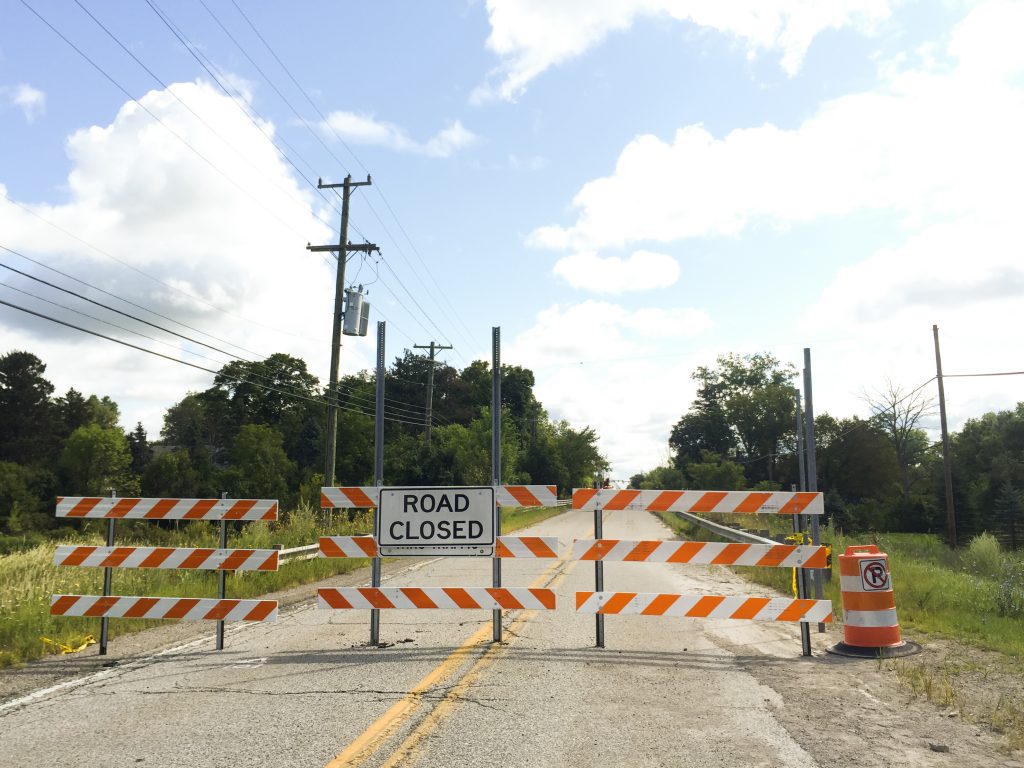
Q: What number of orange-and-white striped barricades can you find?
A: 3